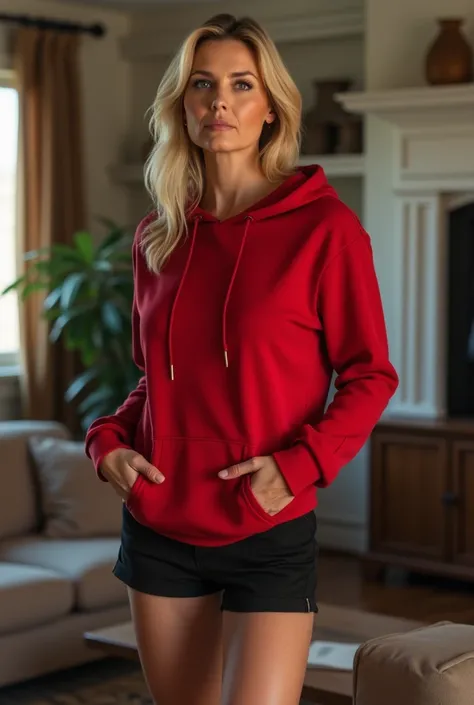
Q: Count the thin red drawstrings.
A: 2